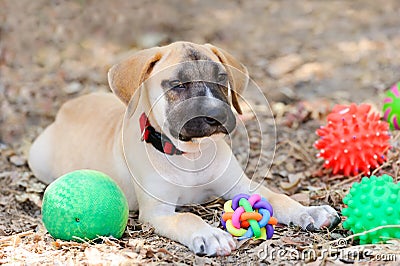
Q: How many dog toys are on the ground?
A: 5